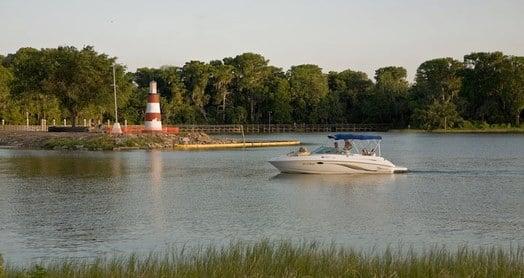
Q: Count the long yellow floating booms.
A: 1